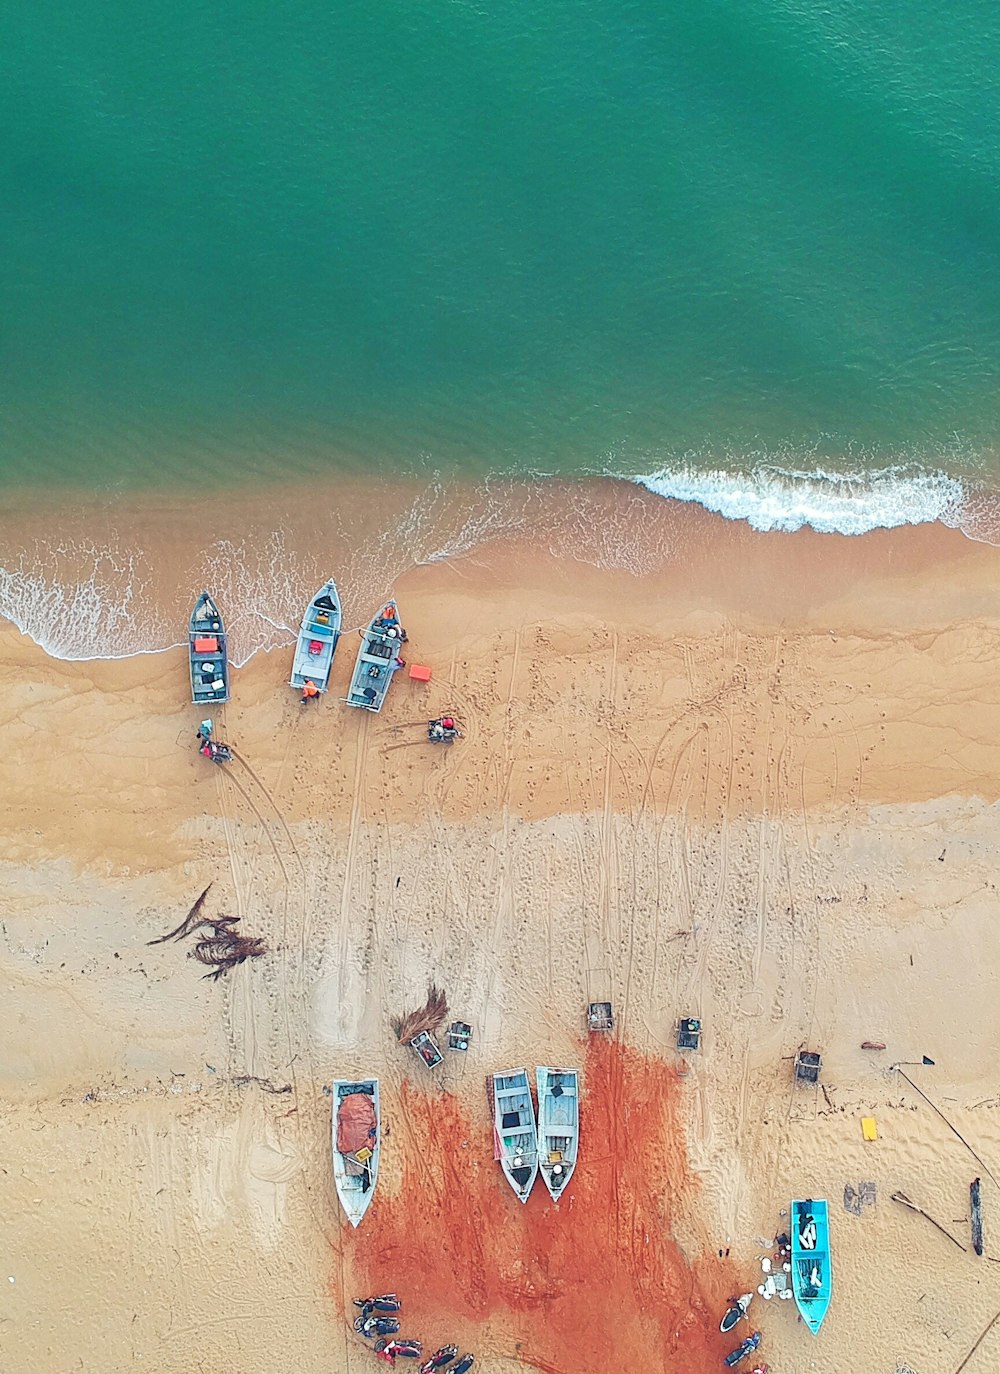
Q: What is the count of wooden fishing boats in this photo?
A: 7